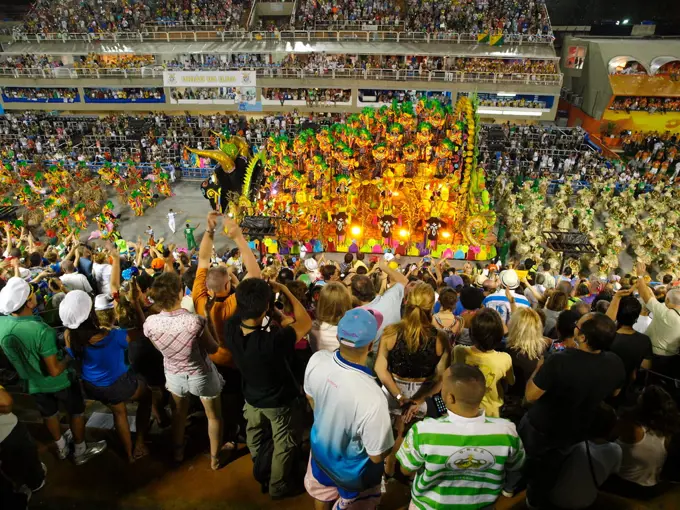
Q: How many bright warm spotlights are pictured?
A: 3